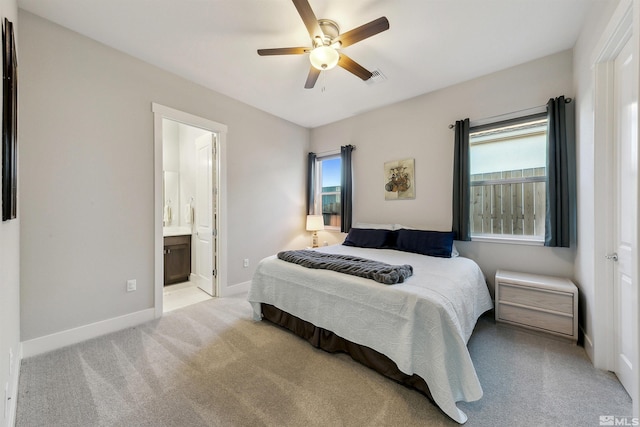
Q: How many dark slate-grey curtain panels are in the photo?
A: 4